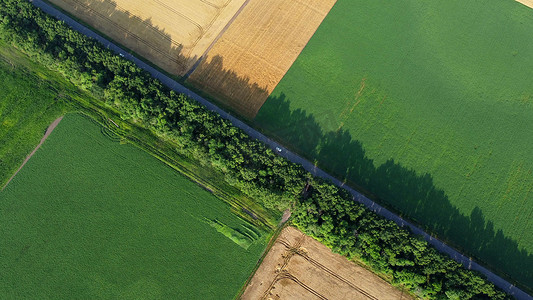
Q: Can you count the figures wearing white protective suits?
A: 0